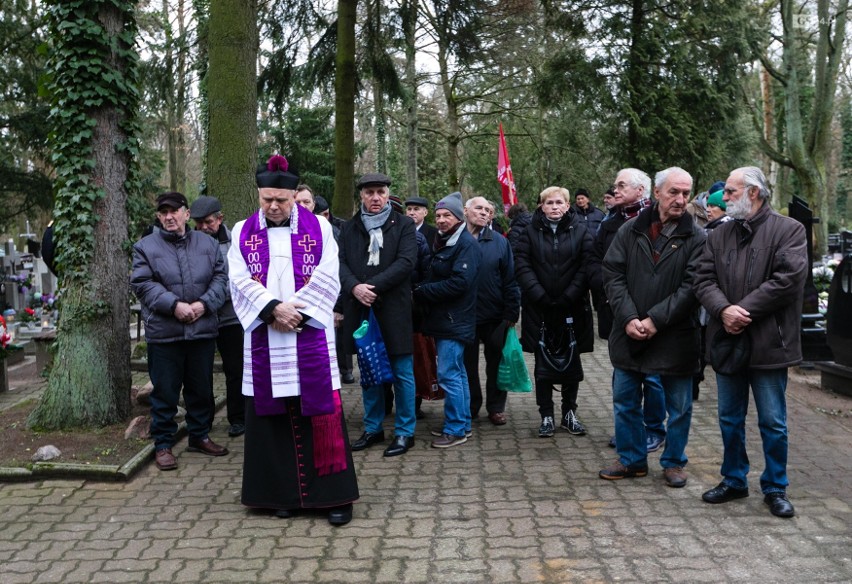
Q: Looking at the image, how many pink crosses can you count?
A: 2